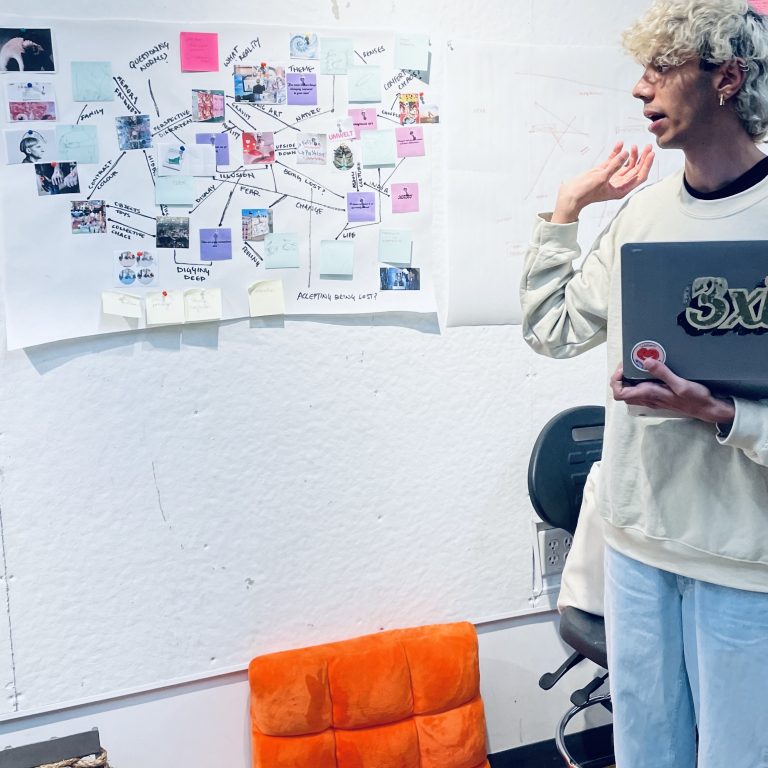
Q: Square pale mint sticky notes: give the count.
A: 10